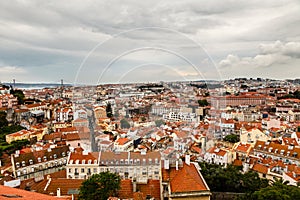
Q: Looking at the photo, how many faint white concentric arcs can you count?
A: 3